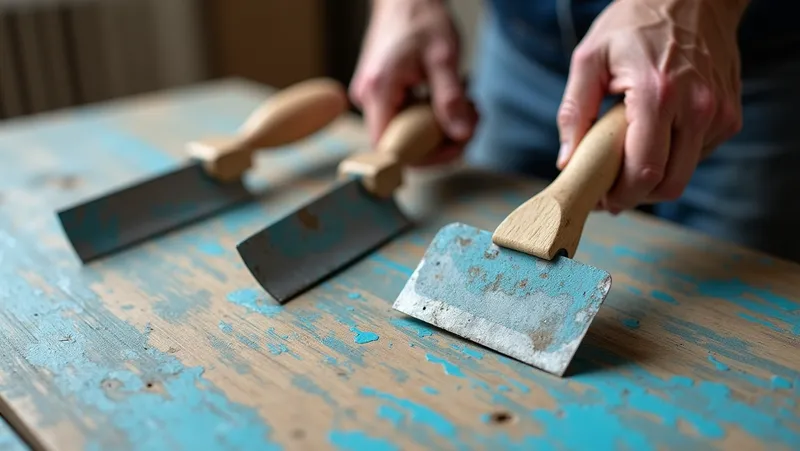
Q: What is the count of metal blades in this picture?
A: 3